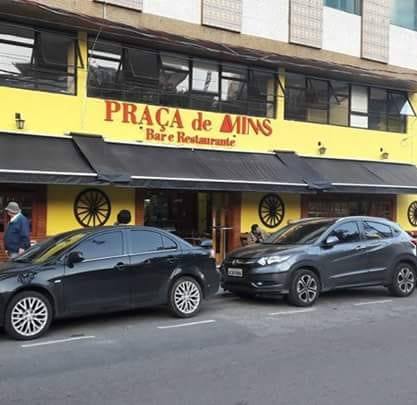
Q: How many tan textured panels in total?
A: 4